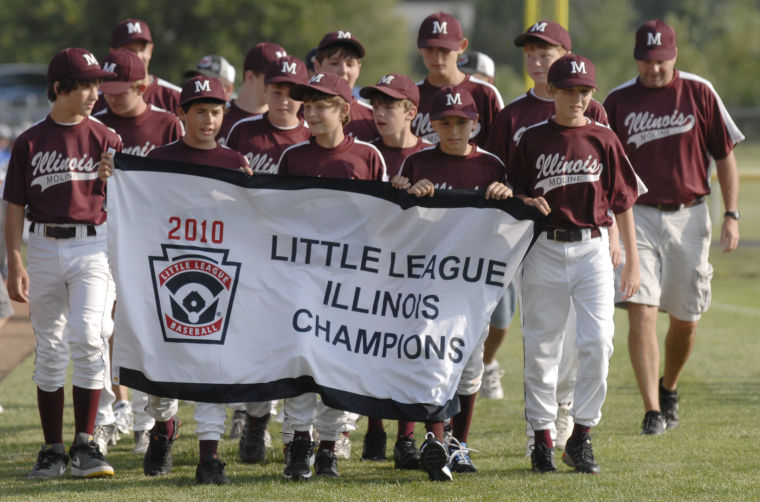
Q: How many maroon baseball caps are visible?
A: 14